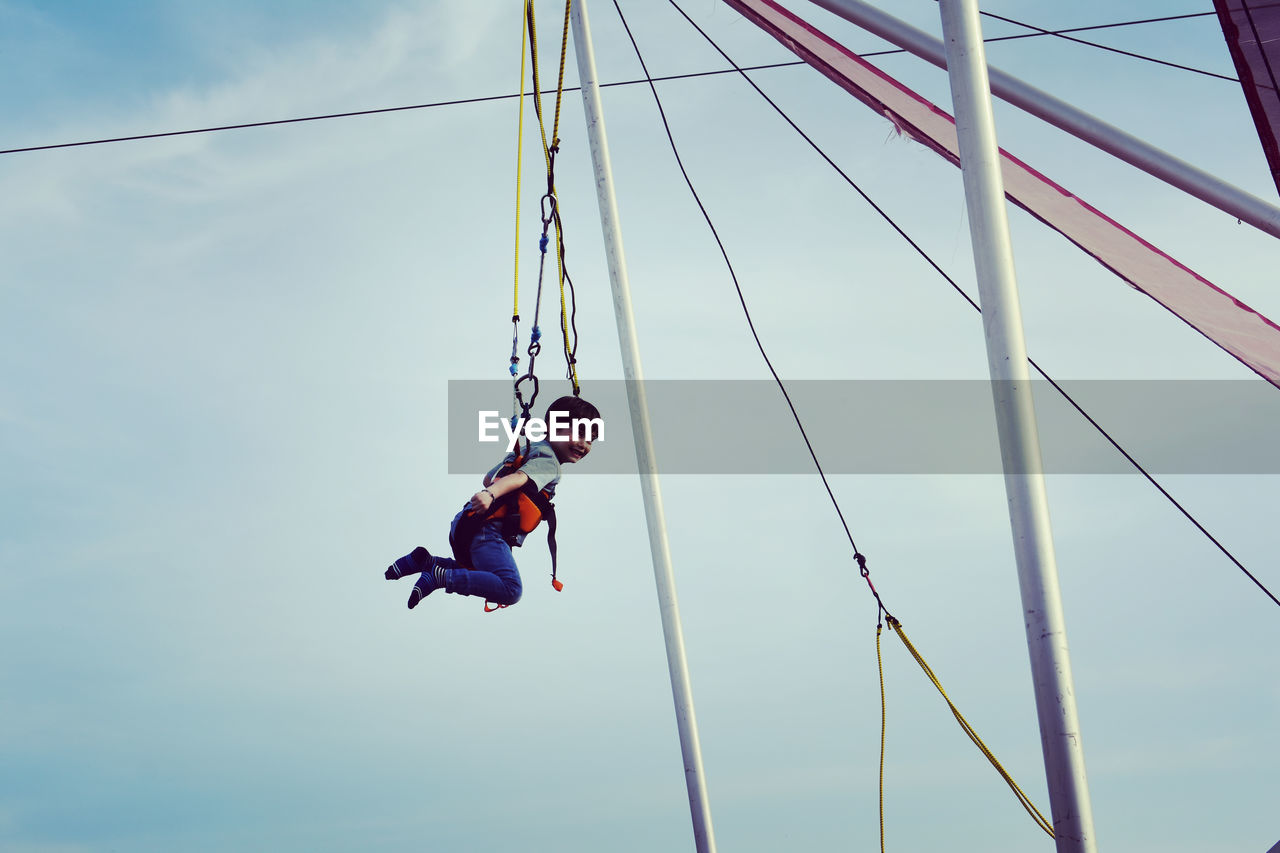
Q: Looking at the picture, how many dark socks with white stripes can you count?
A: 2